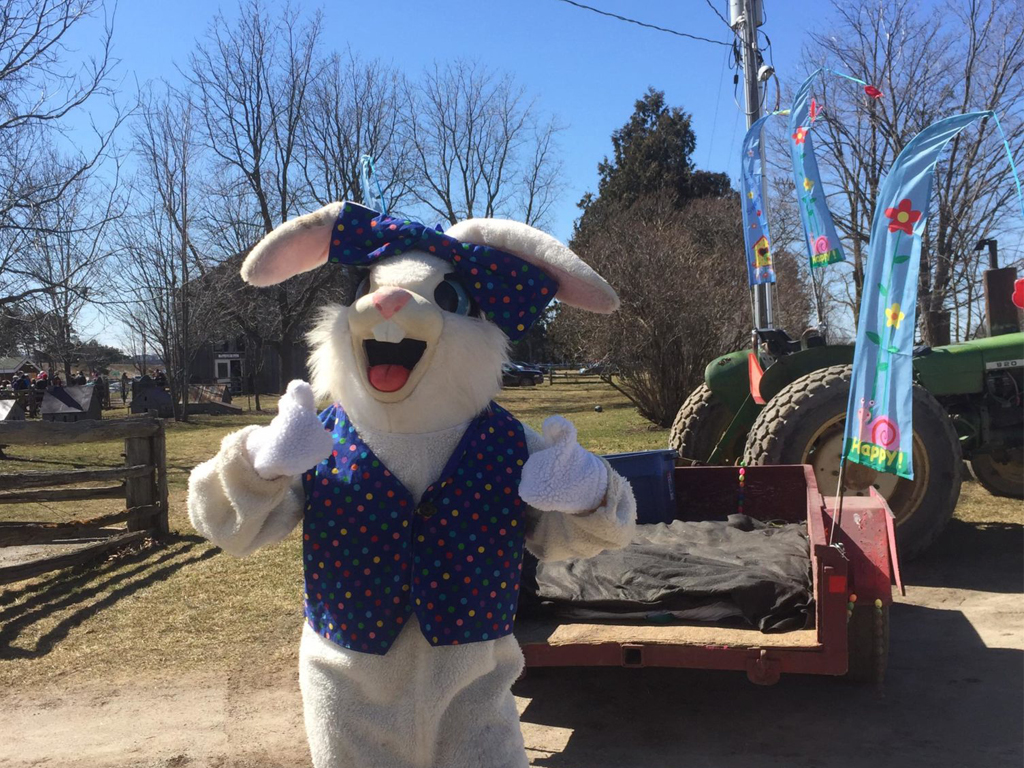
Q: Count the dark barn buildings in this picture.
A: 1